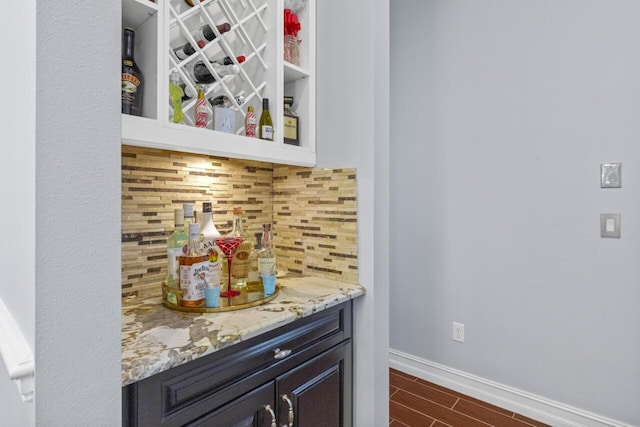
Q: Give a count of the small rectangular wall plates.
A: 3